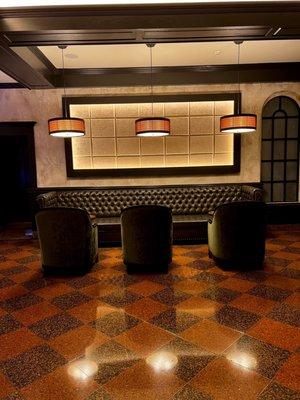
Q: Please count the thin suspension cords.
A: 3